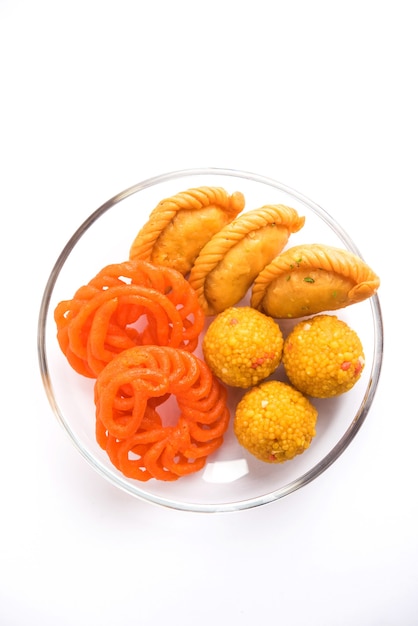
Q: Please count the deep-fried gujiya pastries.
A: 3